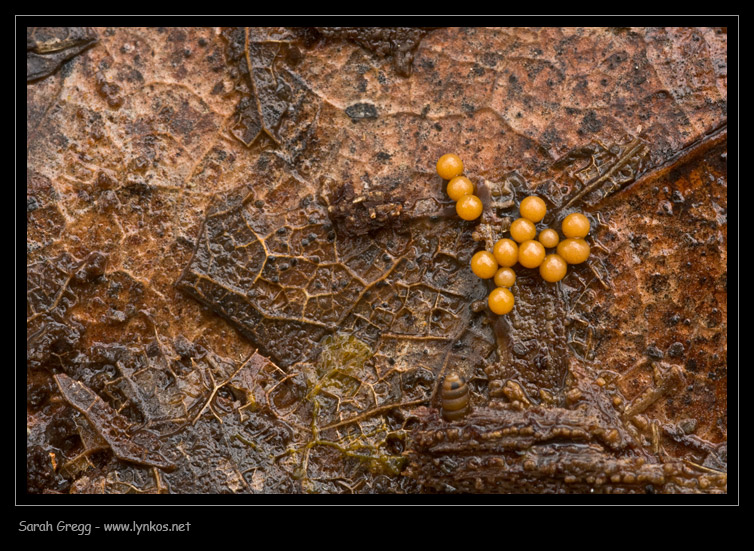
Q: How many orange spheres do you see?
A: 14